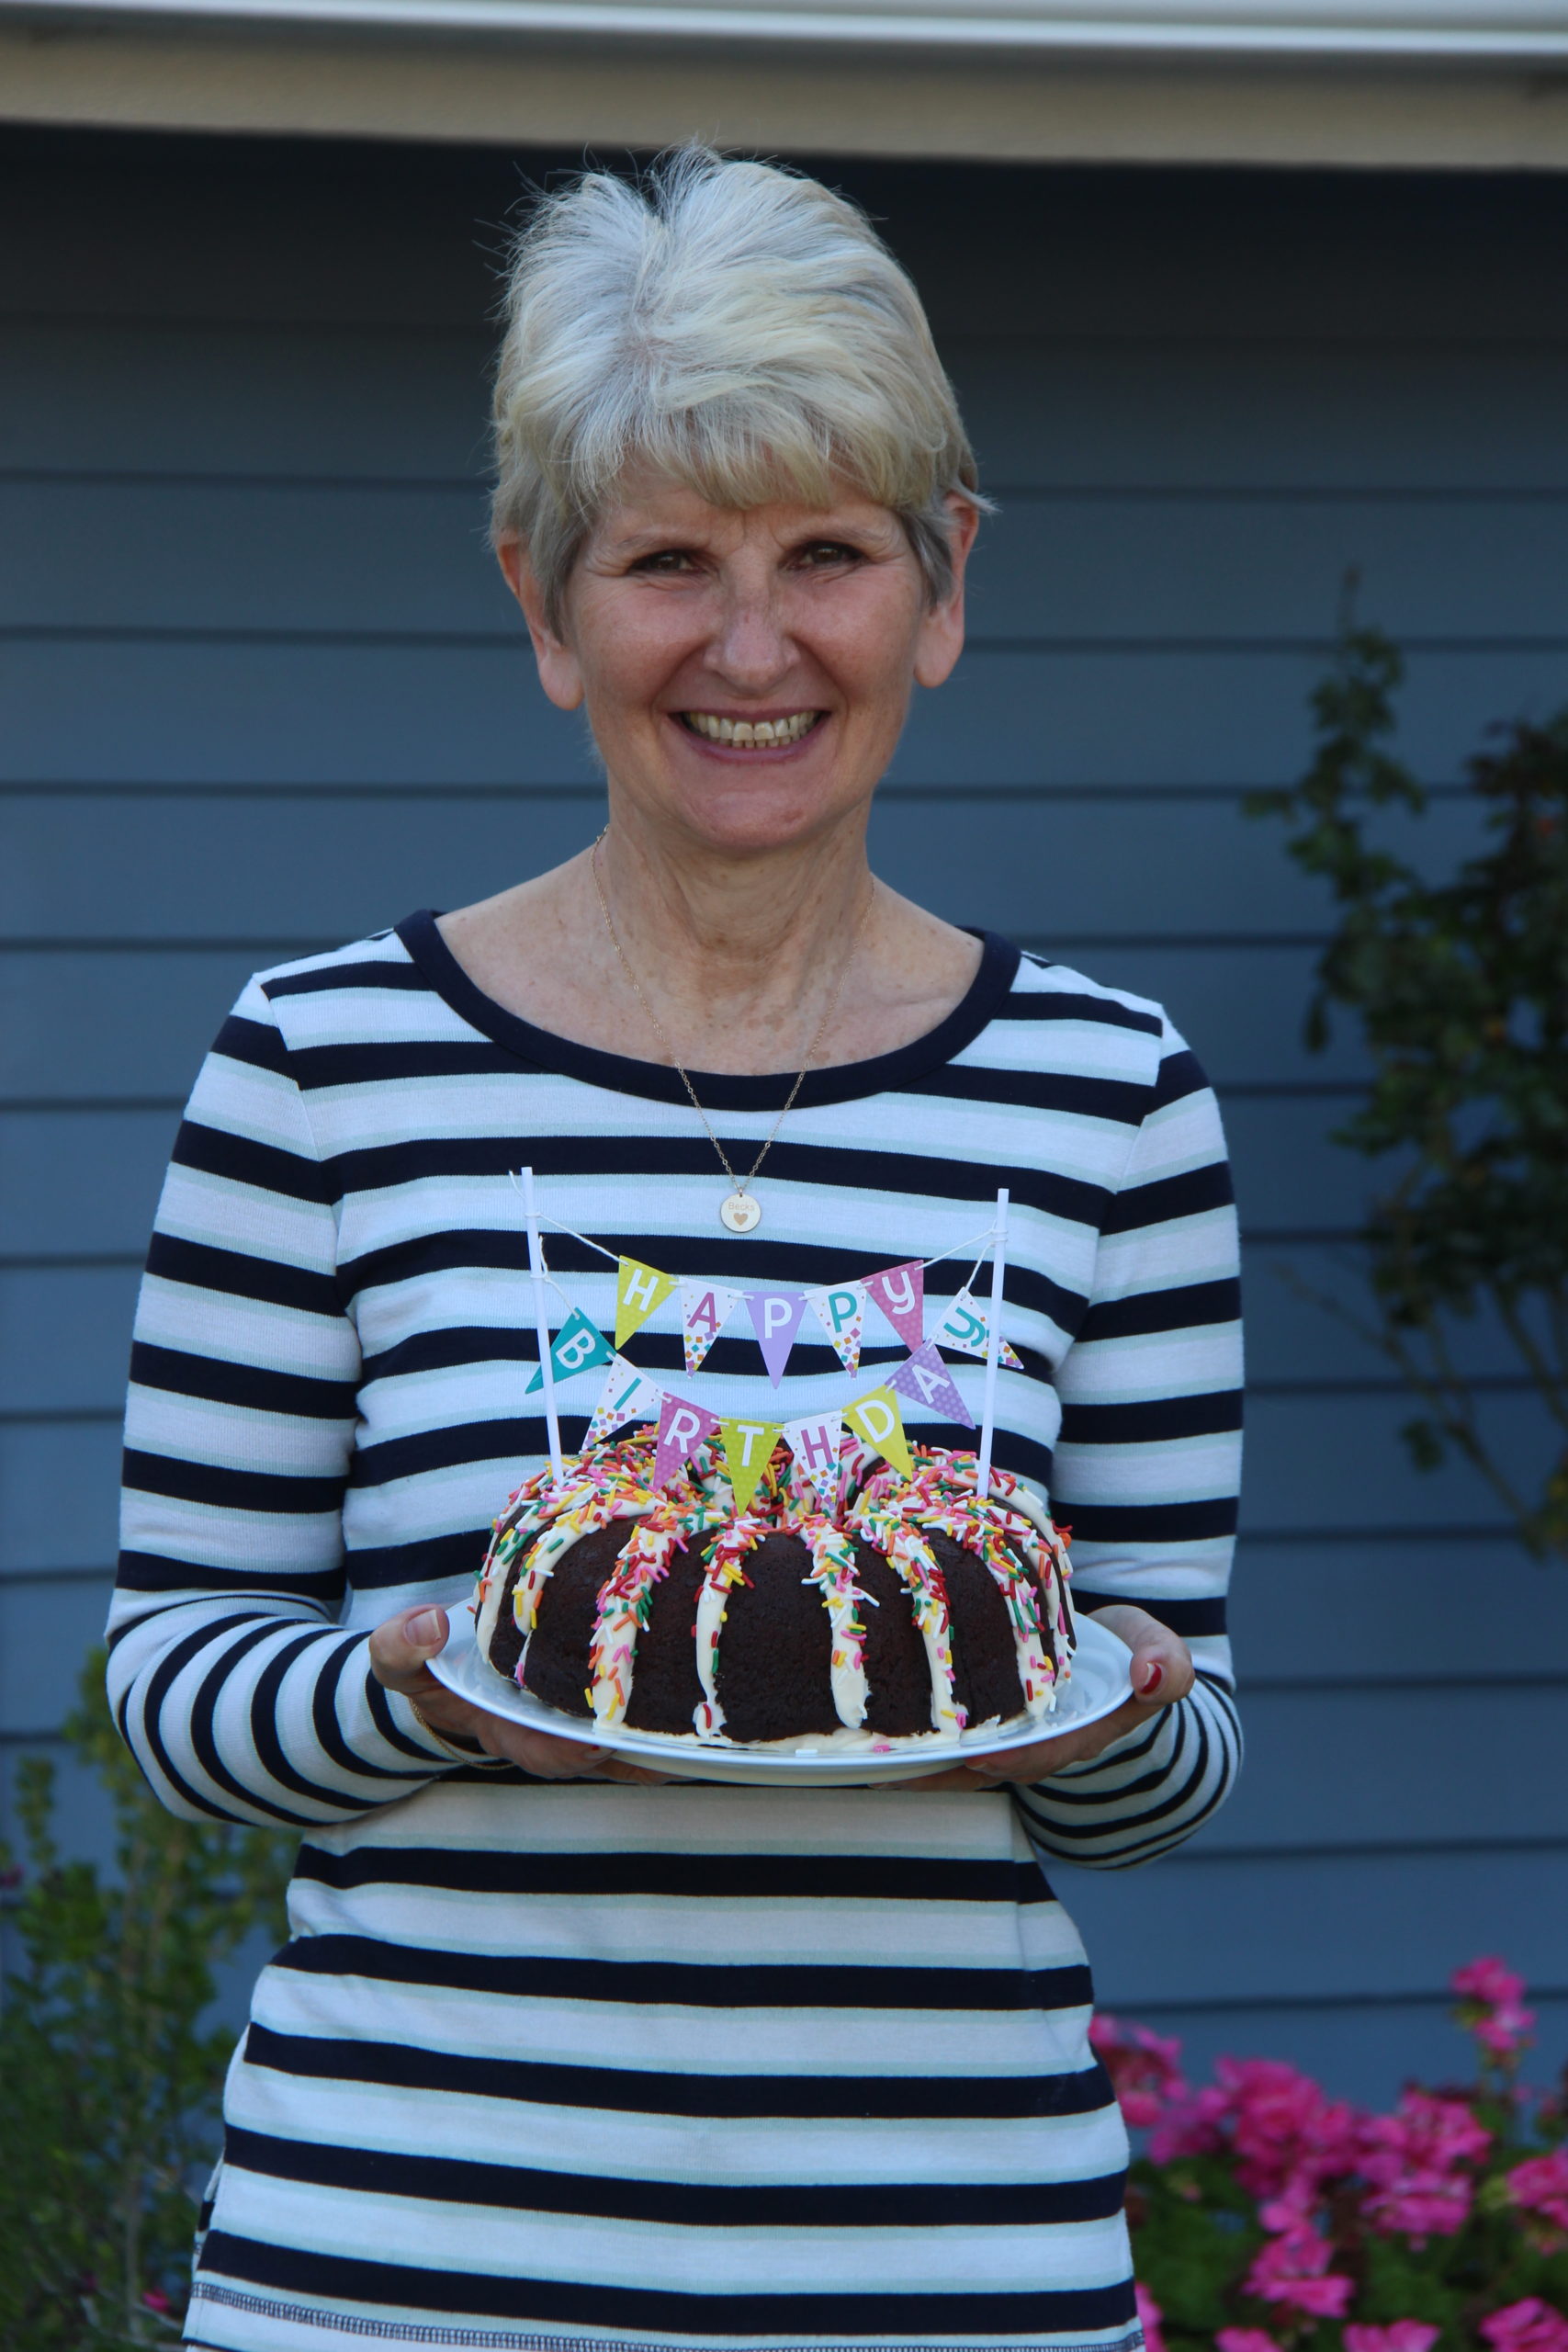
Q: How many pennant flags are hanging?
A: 13